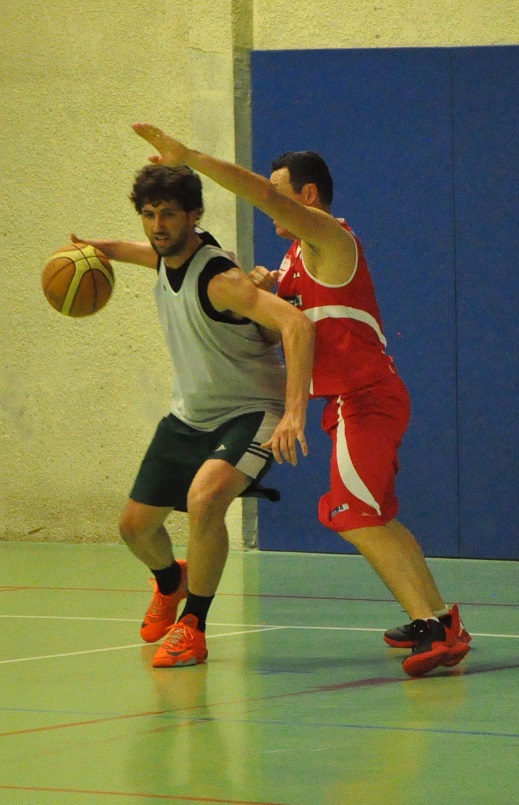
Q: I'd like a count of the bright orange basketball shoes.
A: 2